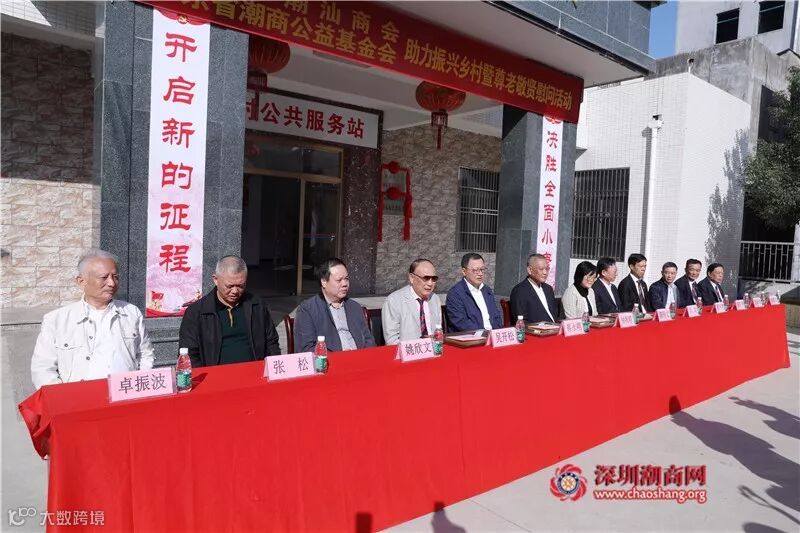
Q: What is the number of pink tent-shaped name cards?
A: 12